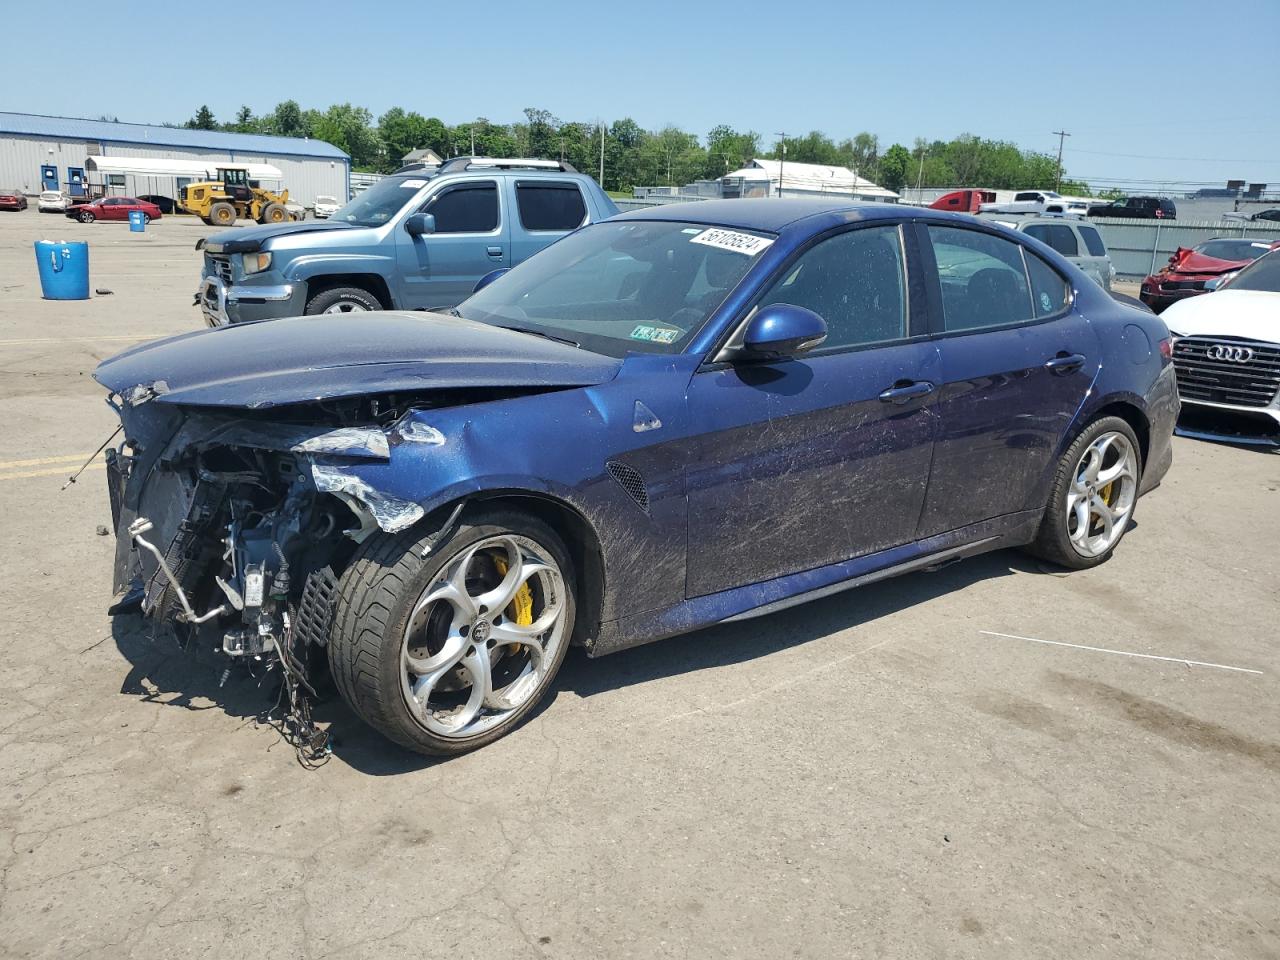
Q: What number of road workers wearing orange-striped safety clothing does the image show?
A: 0